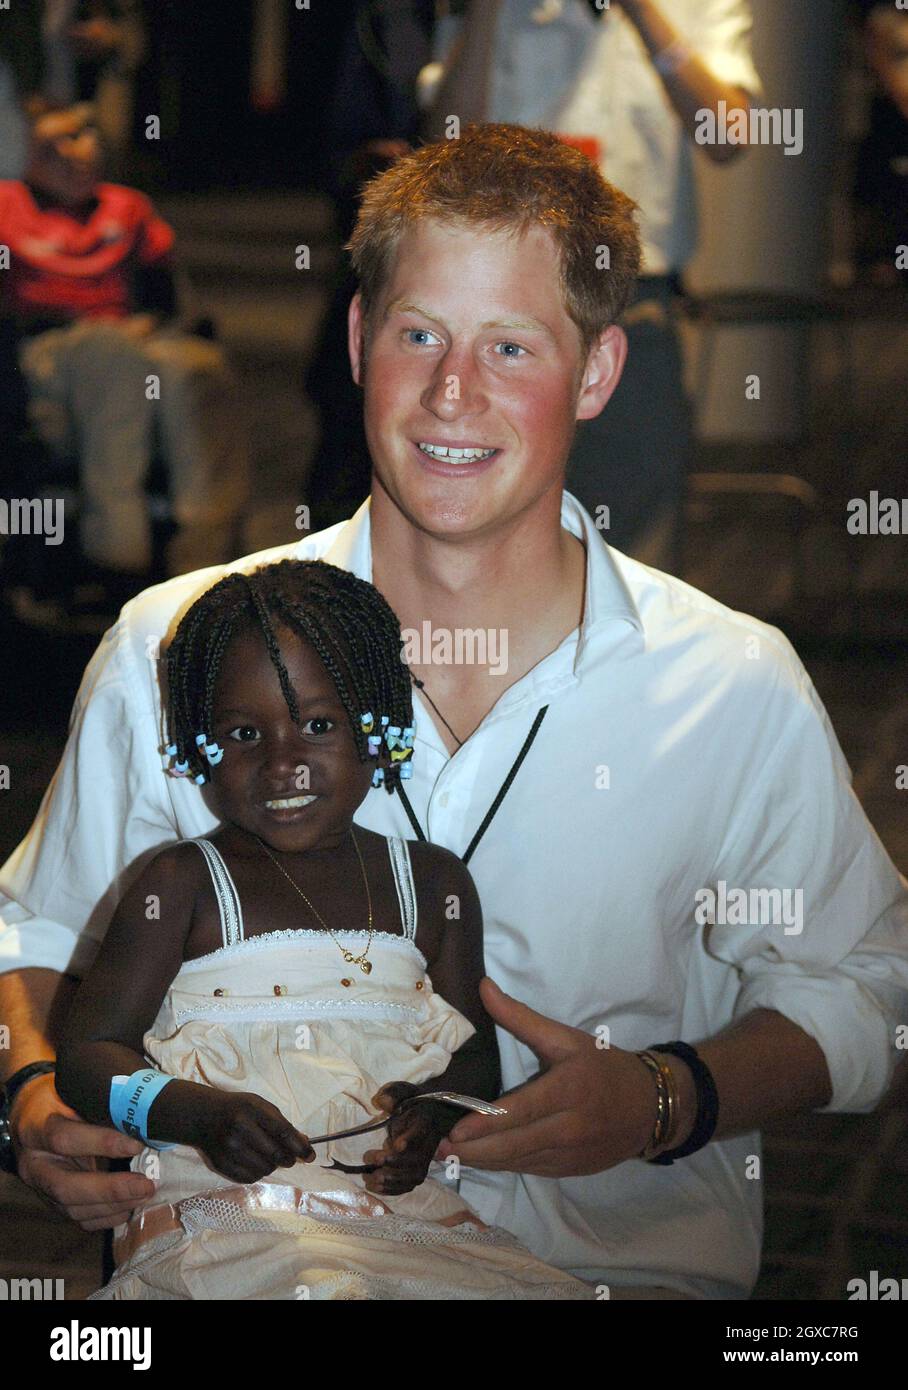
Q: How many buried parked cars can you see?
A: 0